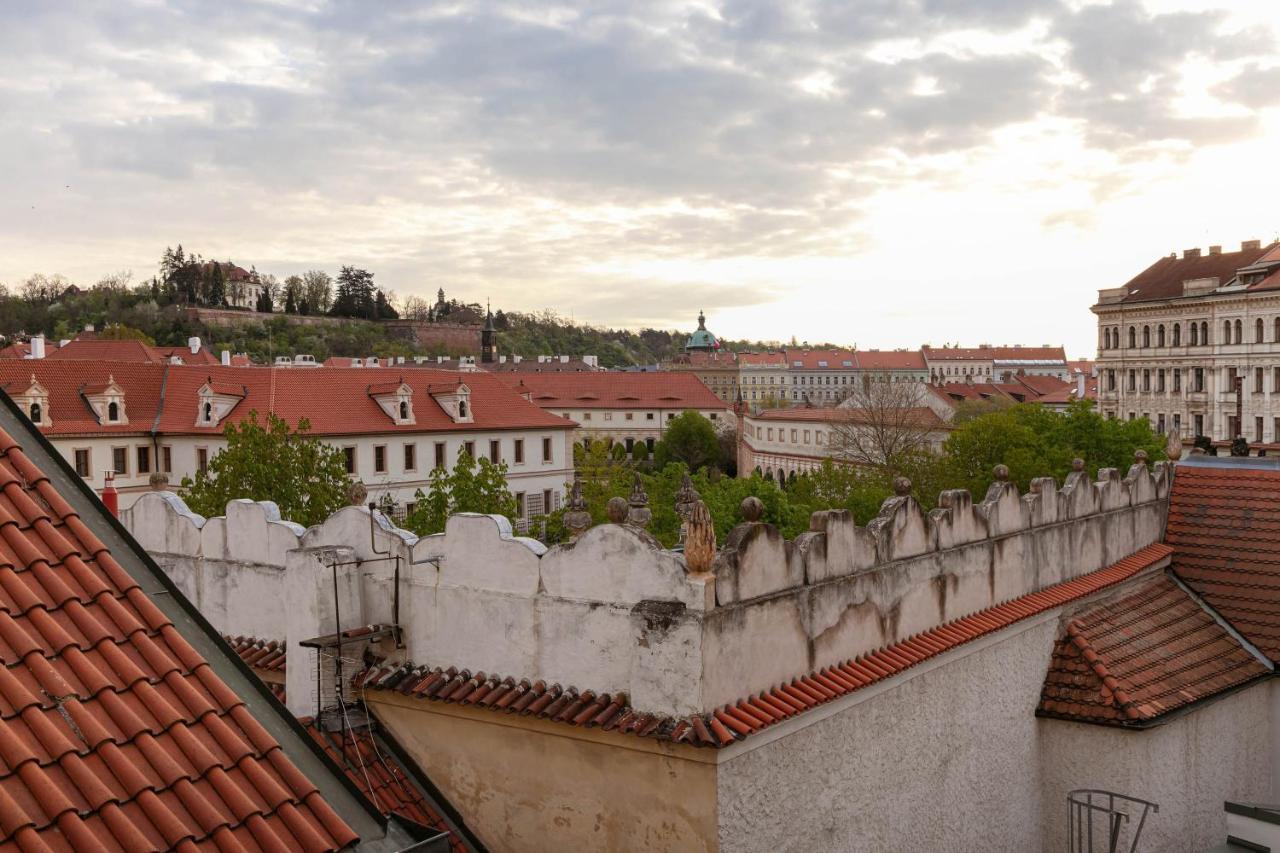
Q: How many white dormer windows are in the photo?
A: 5